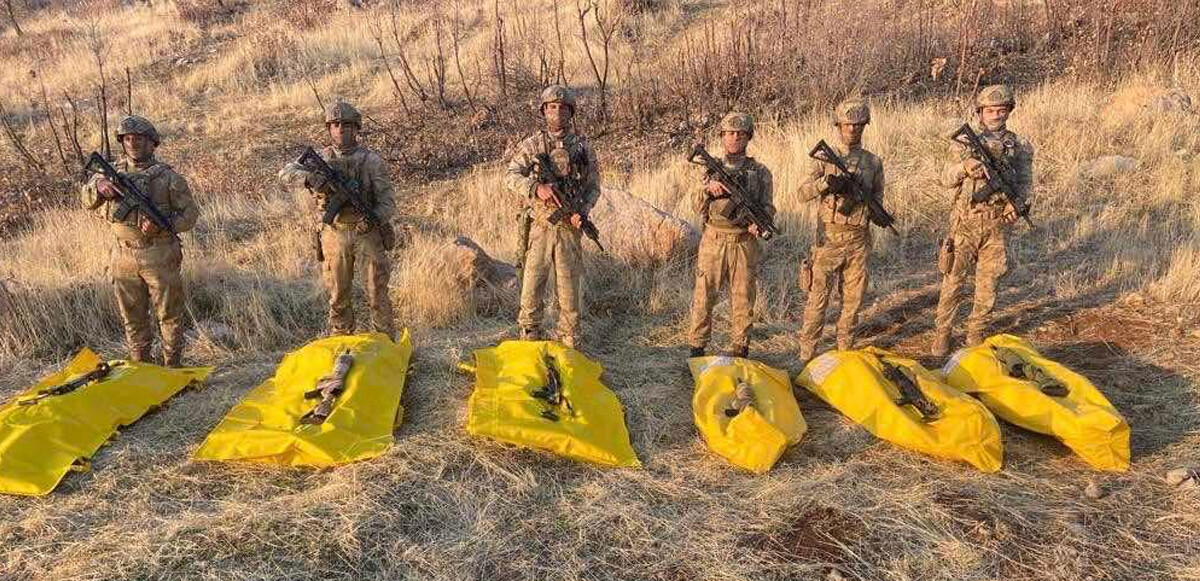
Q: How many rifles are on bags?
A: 6